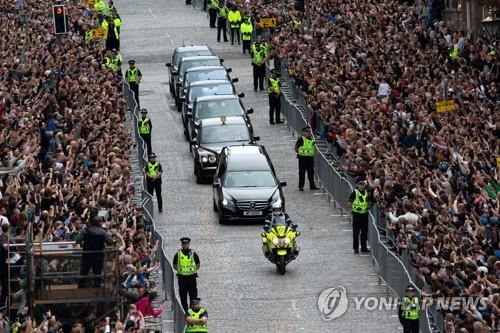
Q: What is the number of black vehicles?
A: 7